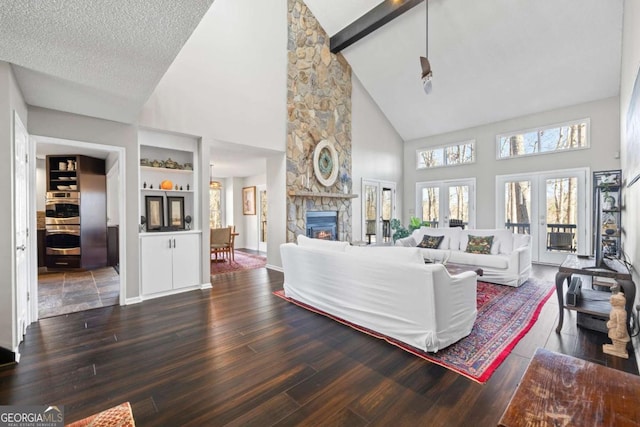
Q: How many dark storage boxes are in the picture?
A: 1